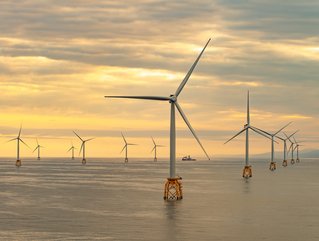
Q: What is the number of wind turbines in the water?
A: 12